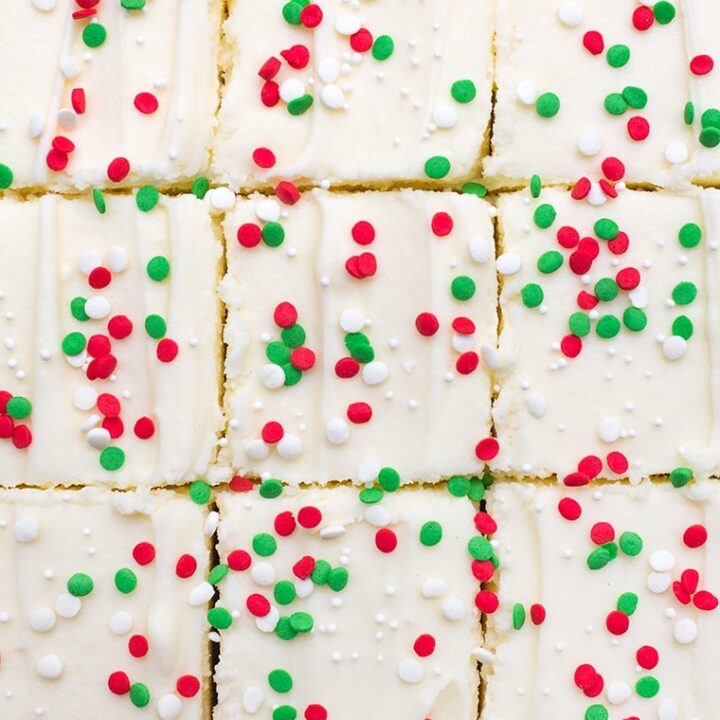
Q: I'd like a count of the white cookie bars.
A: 9